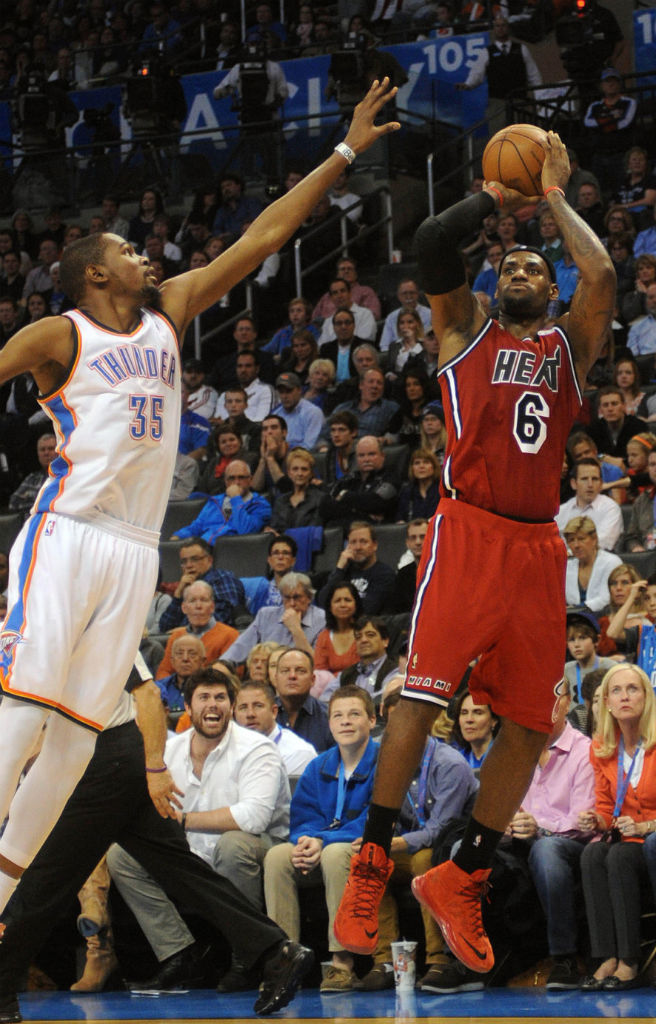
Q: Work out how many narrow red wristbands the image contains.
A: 2